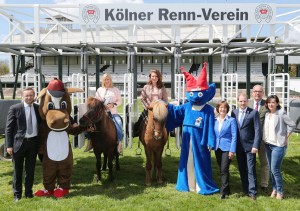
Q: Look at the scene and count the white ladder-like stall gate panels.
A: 6